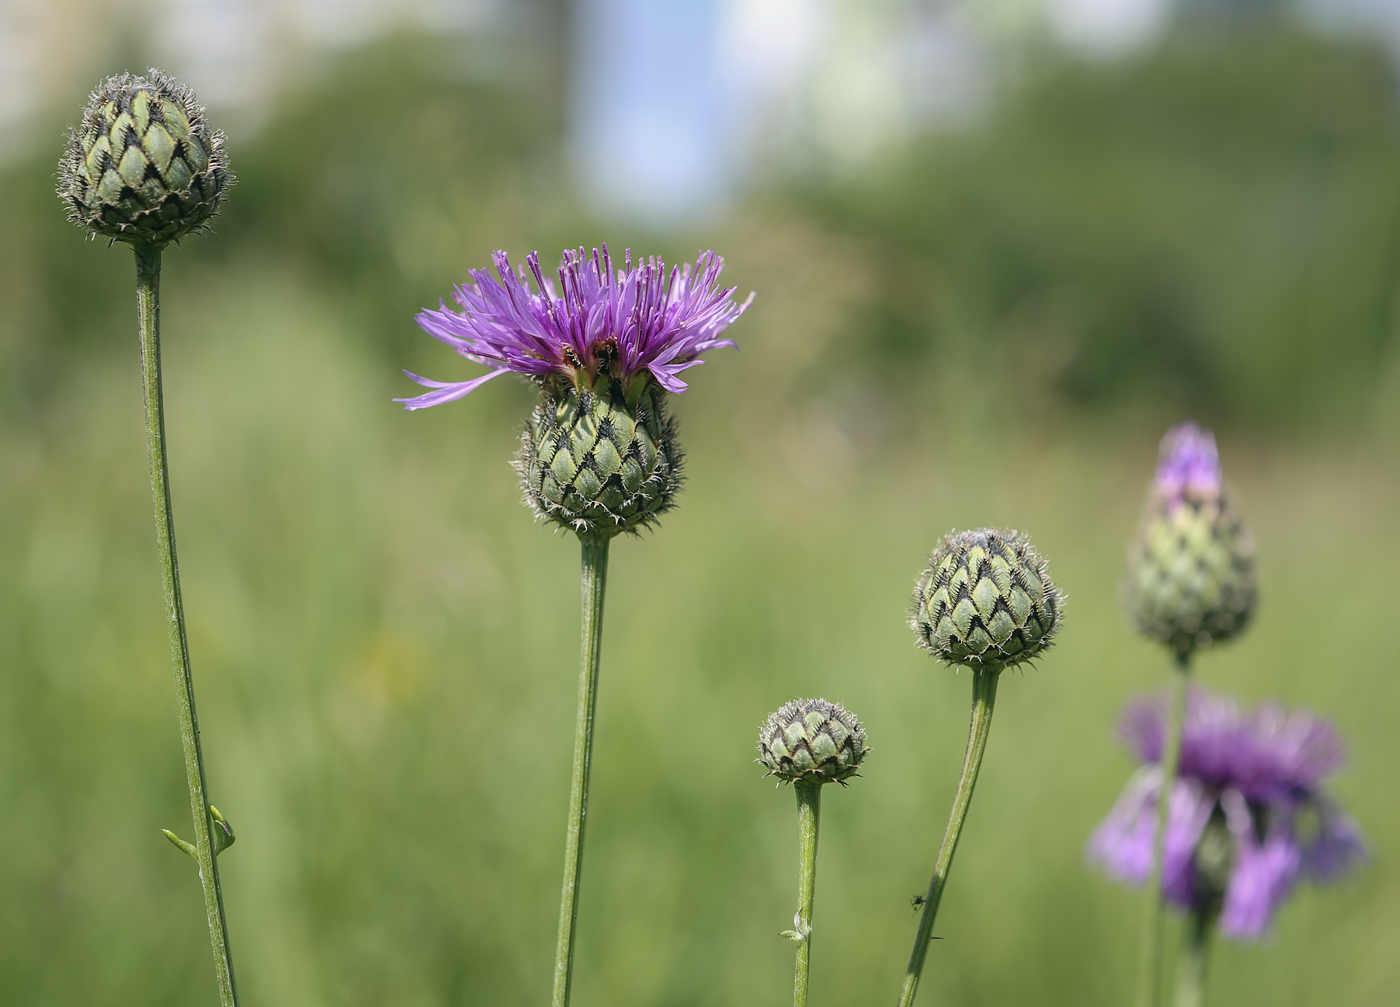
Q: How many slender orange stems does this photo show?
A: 0